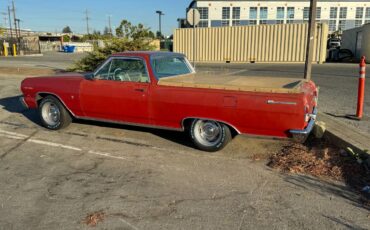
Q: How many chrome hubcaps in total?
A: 2